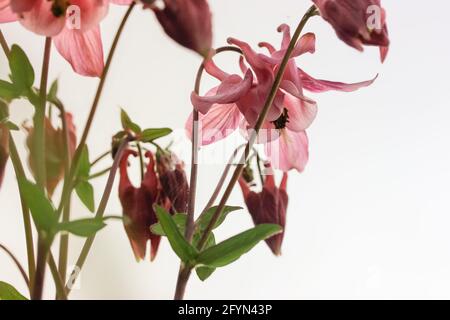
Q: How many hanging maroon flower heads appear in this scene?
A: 5